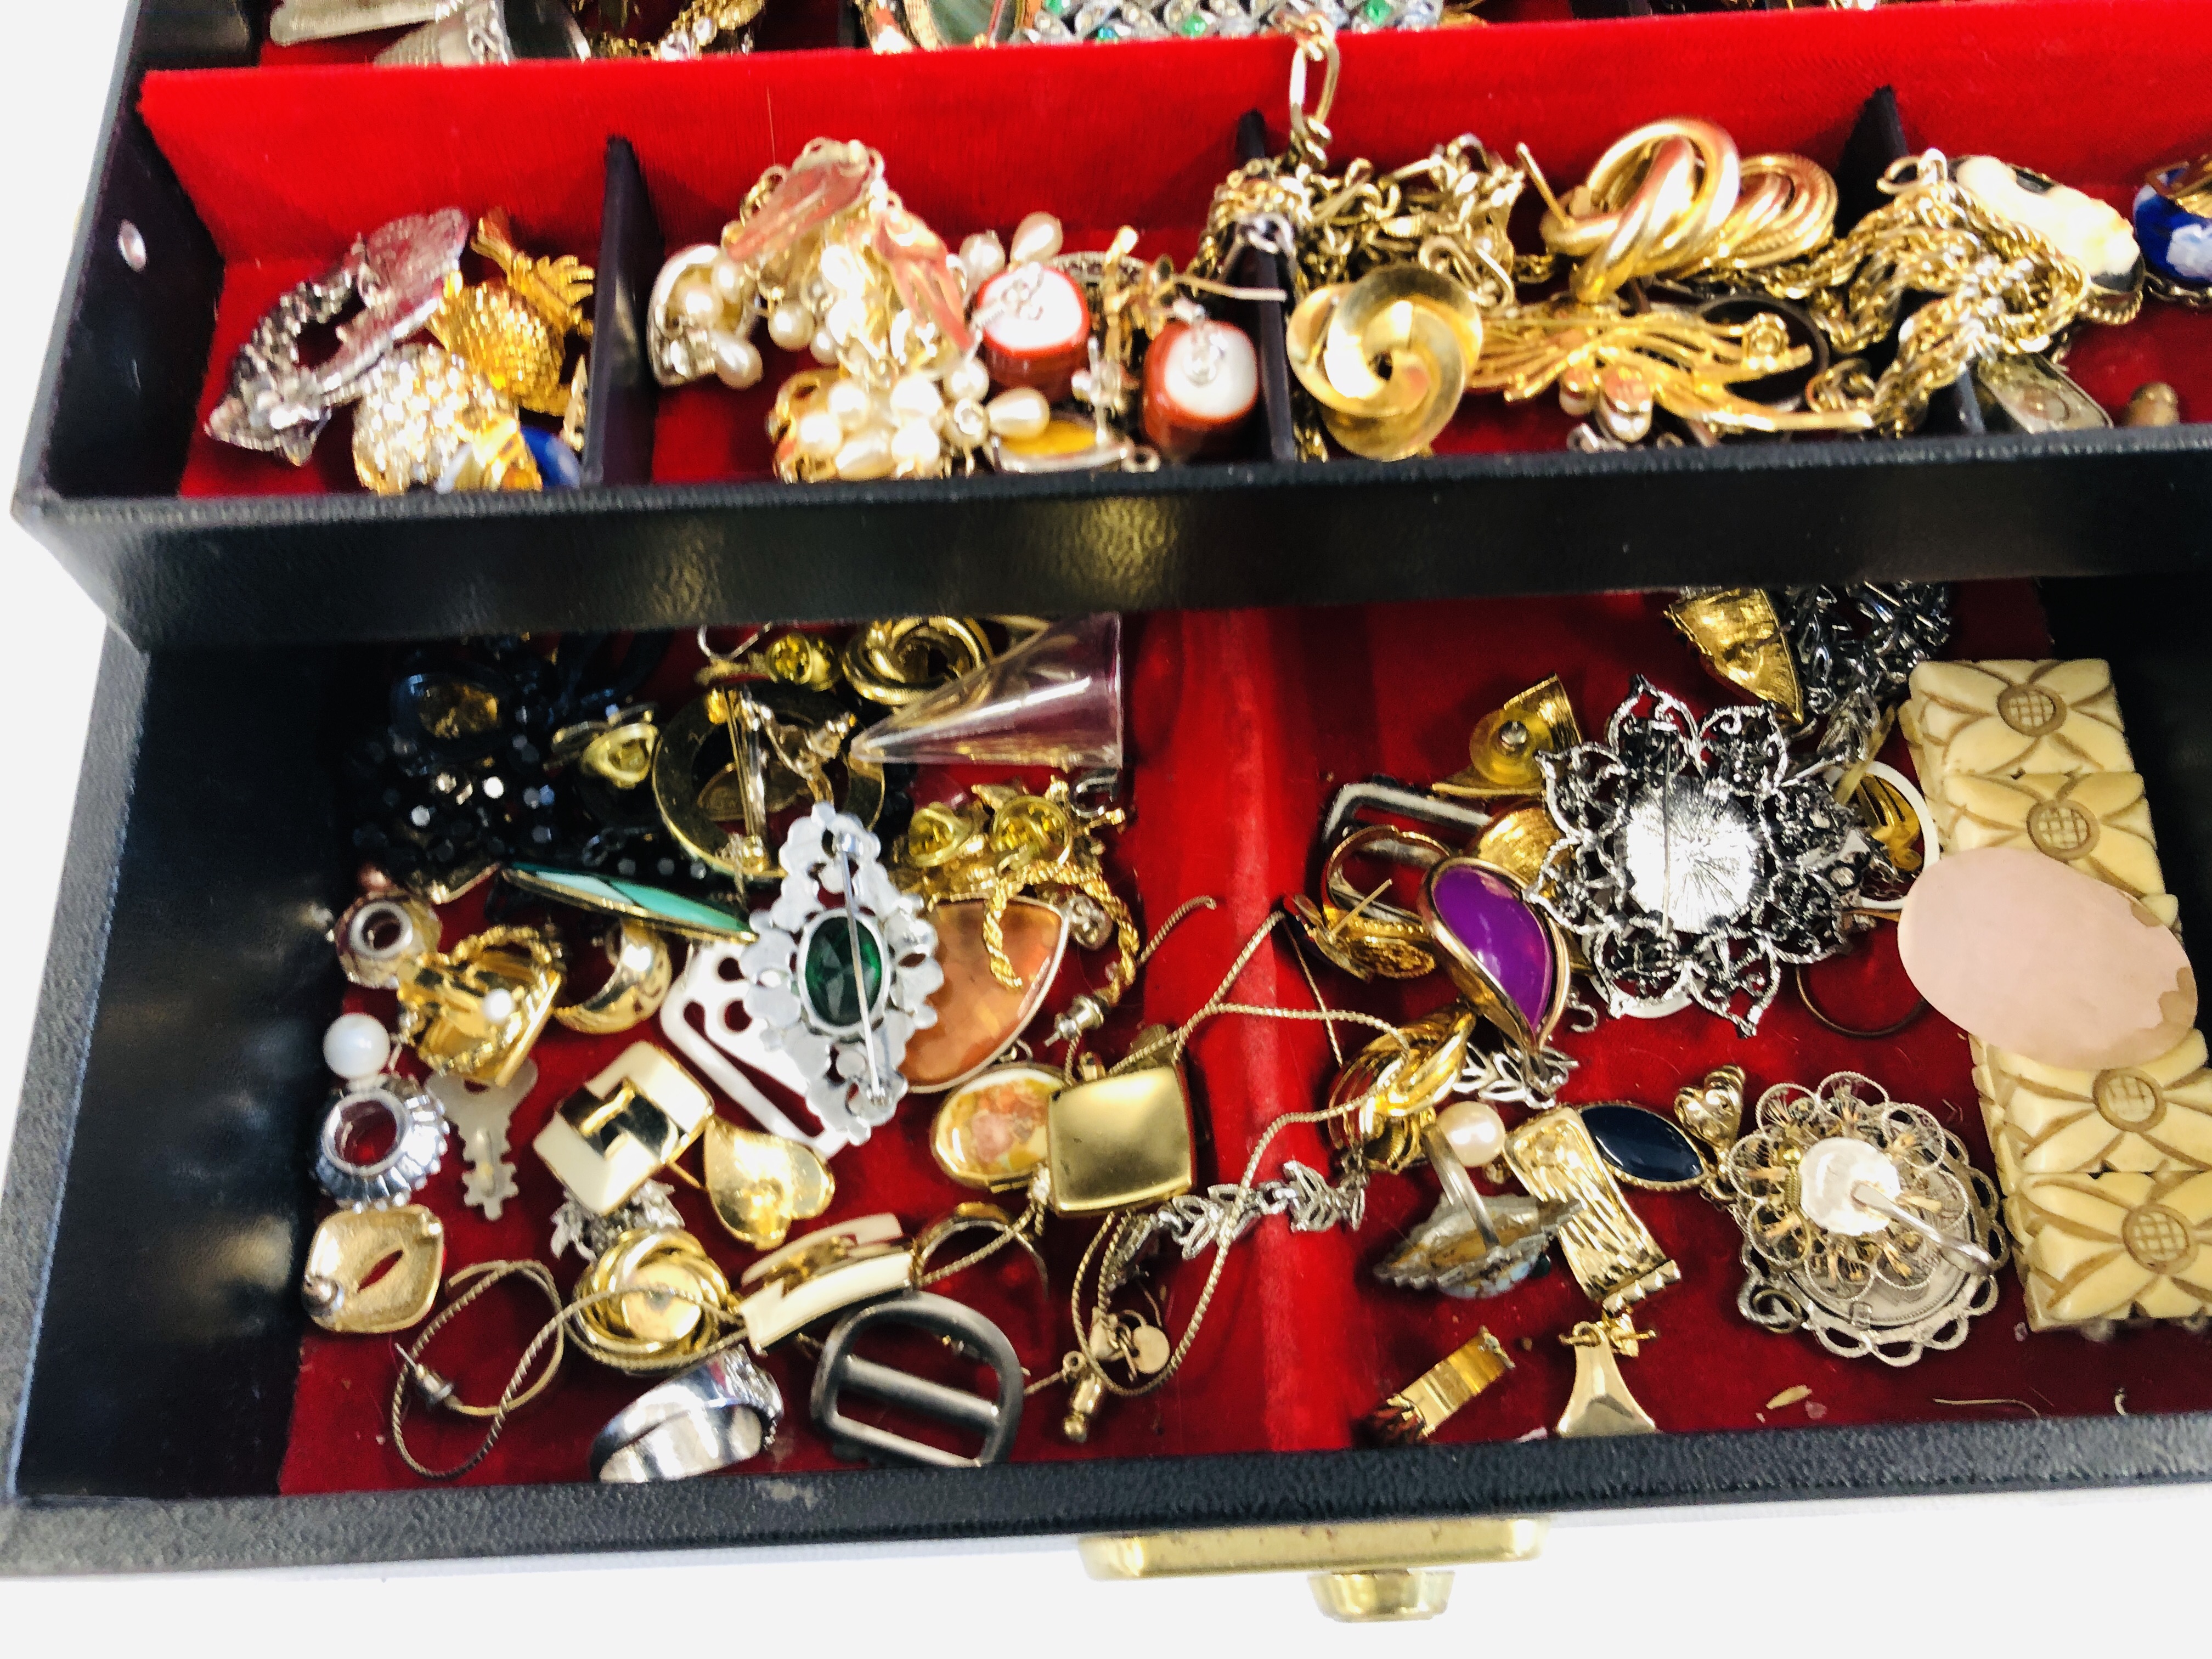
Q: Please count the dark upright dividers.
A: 3